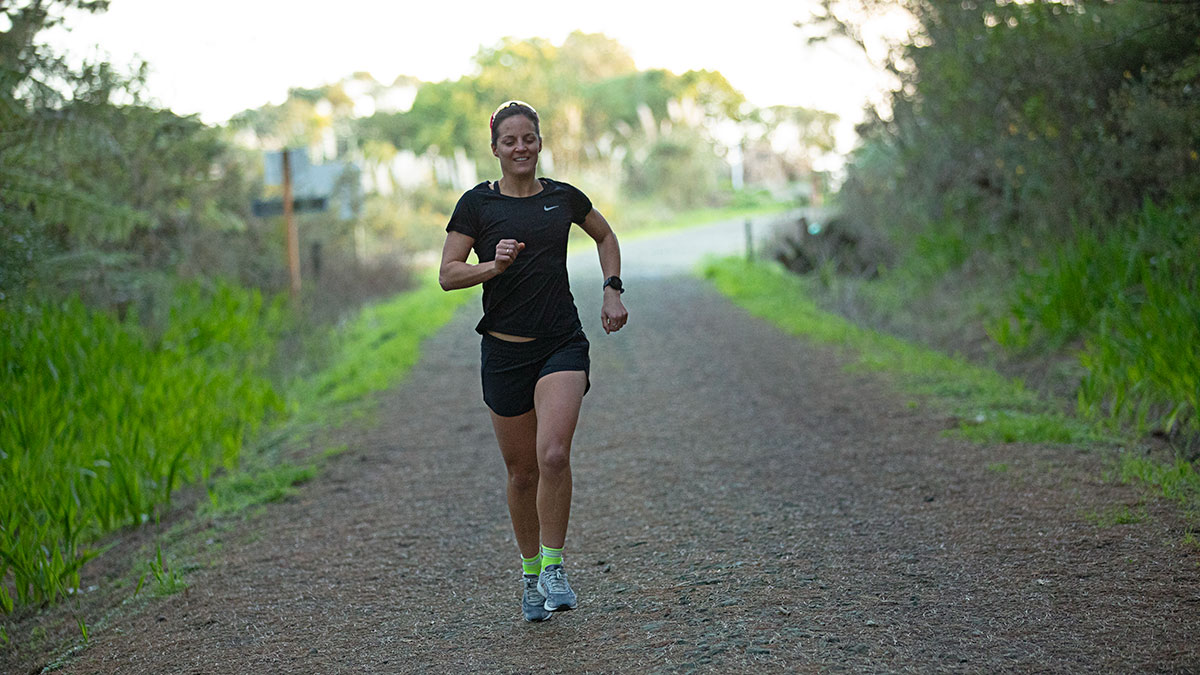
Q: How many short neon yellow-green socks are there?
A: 2